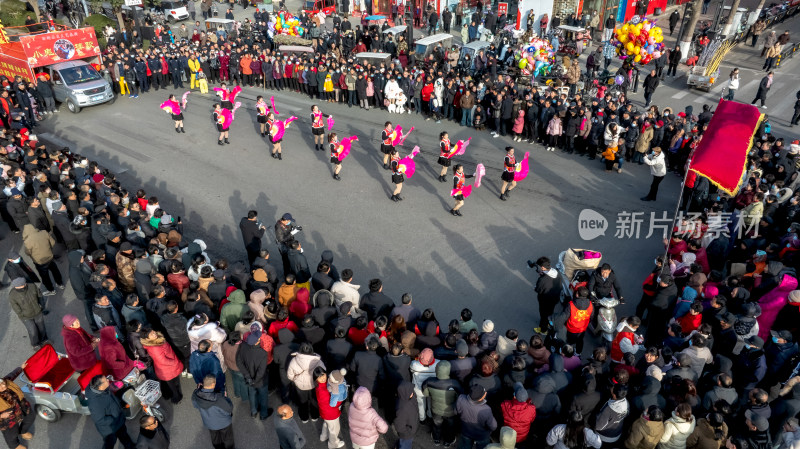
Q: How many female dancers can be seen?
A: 12